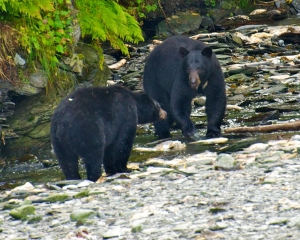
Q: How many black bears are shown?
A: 2